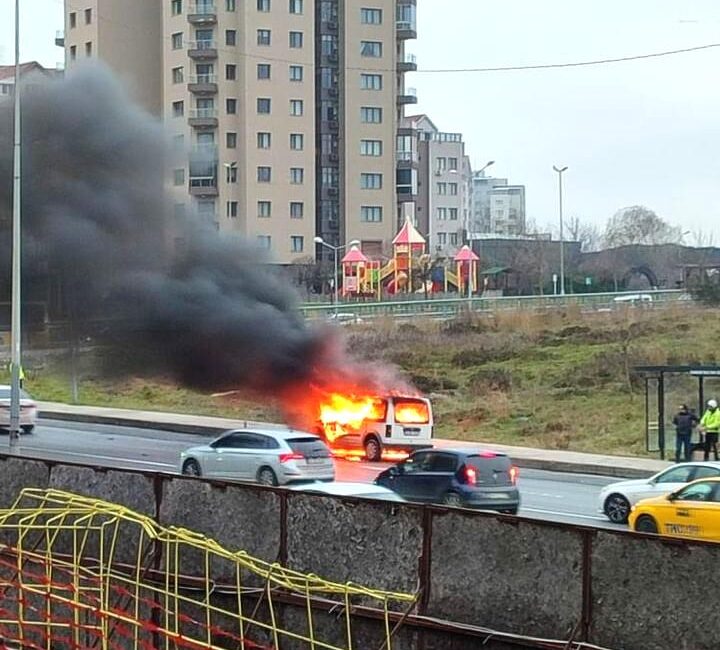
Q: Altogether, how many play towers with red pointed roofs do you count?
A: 3